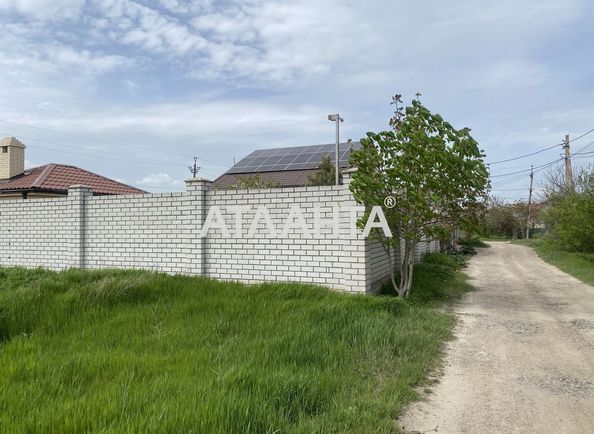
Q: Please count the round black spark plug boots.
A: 0